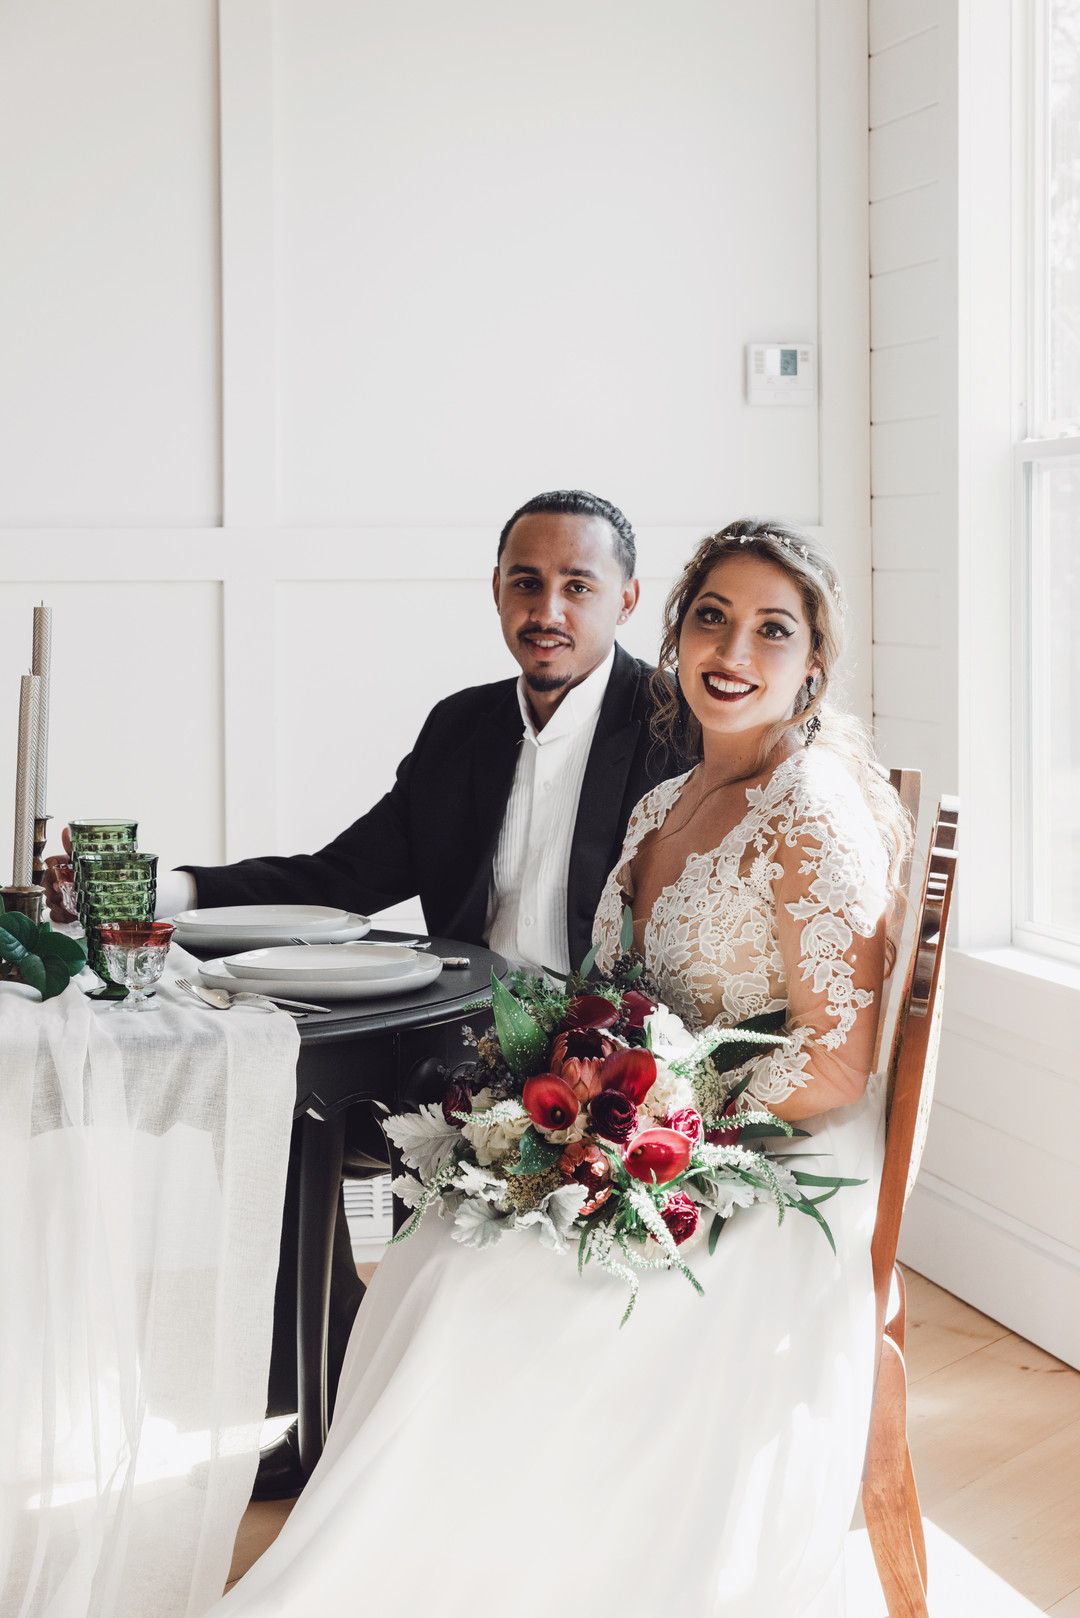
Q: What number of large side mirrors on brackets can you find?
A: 0